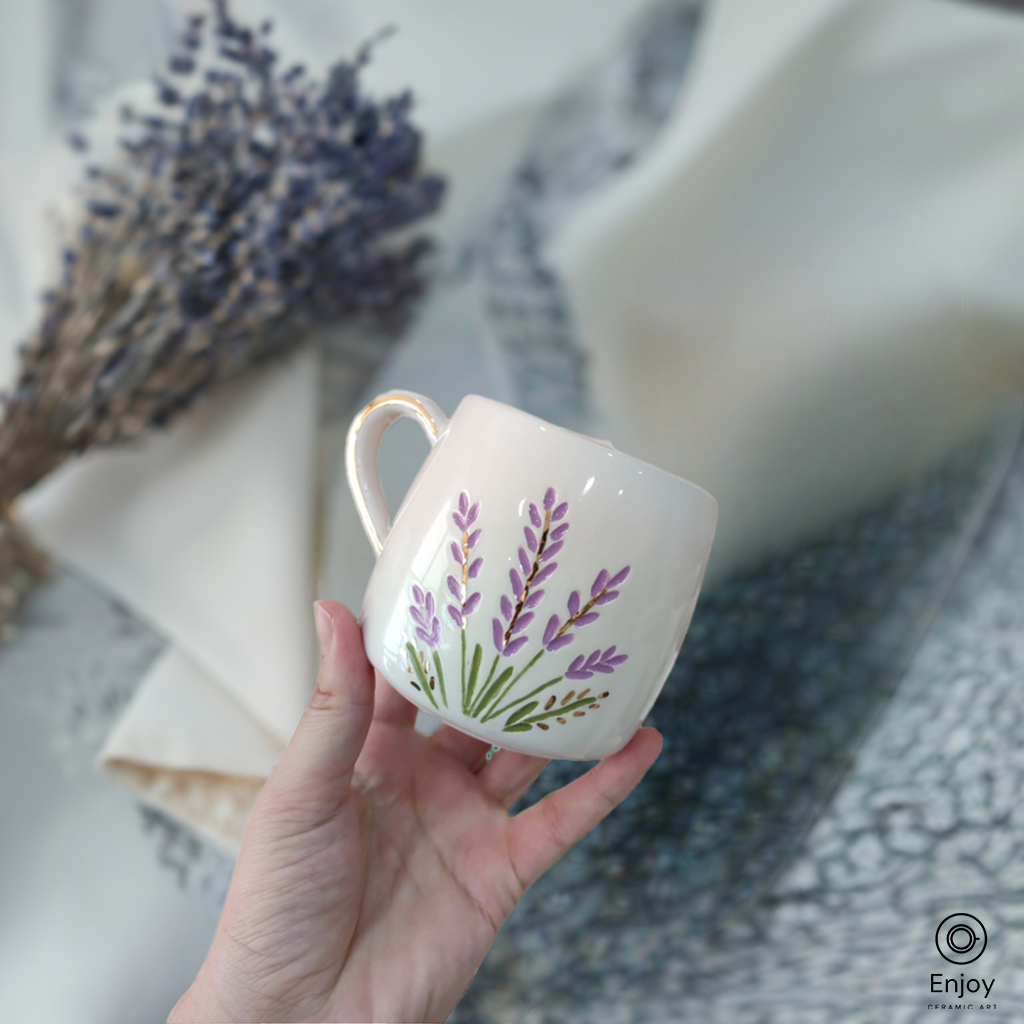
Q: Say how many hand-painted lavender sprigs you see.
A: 5